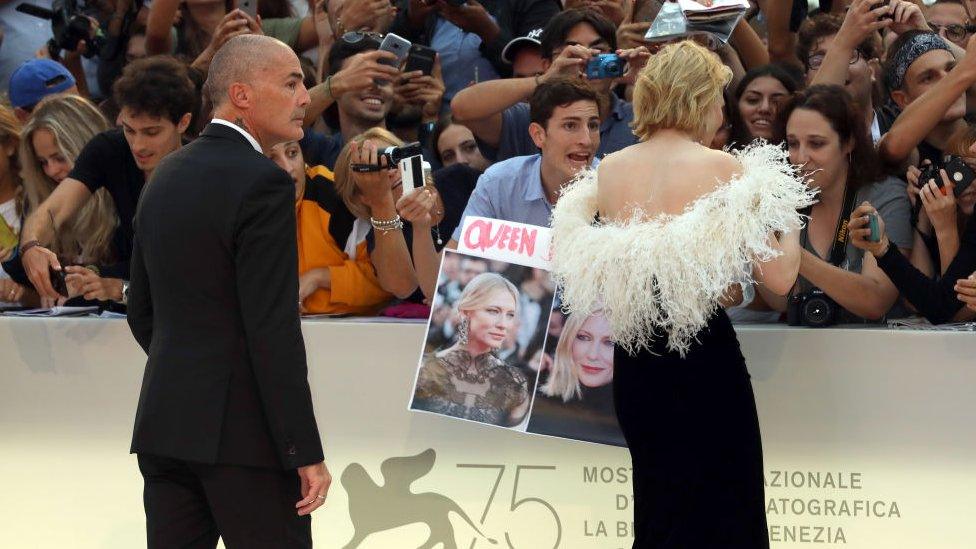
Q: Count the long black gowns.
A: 1